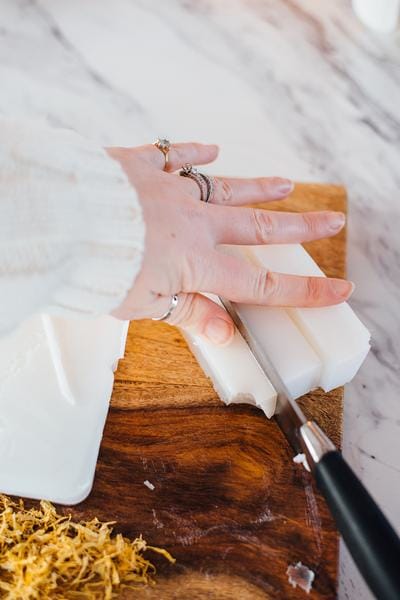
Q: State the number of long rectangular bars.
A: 3